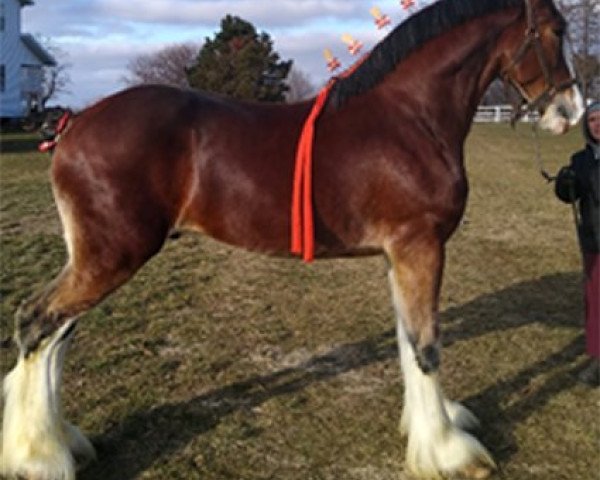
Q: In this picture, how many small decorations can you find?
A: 4